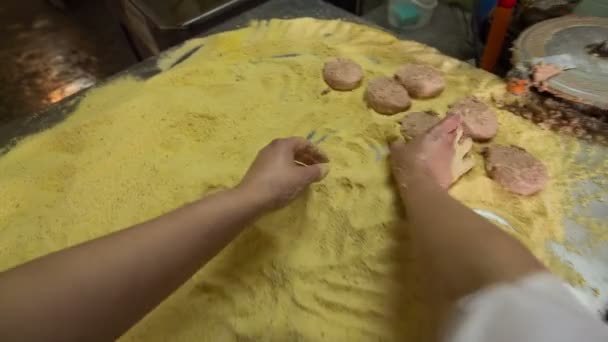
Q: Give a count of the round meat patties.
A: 6